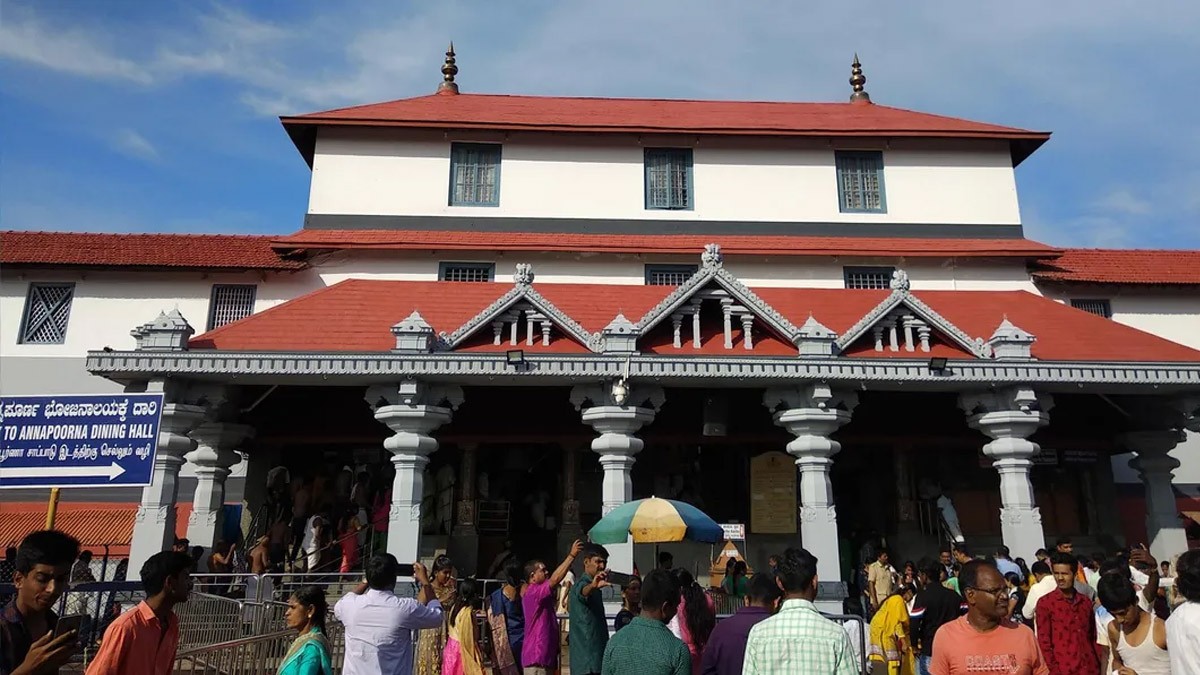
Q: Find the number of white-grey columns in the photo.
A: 7